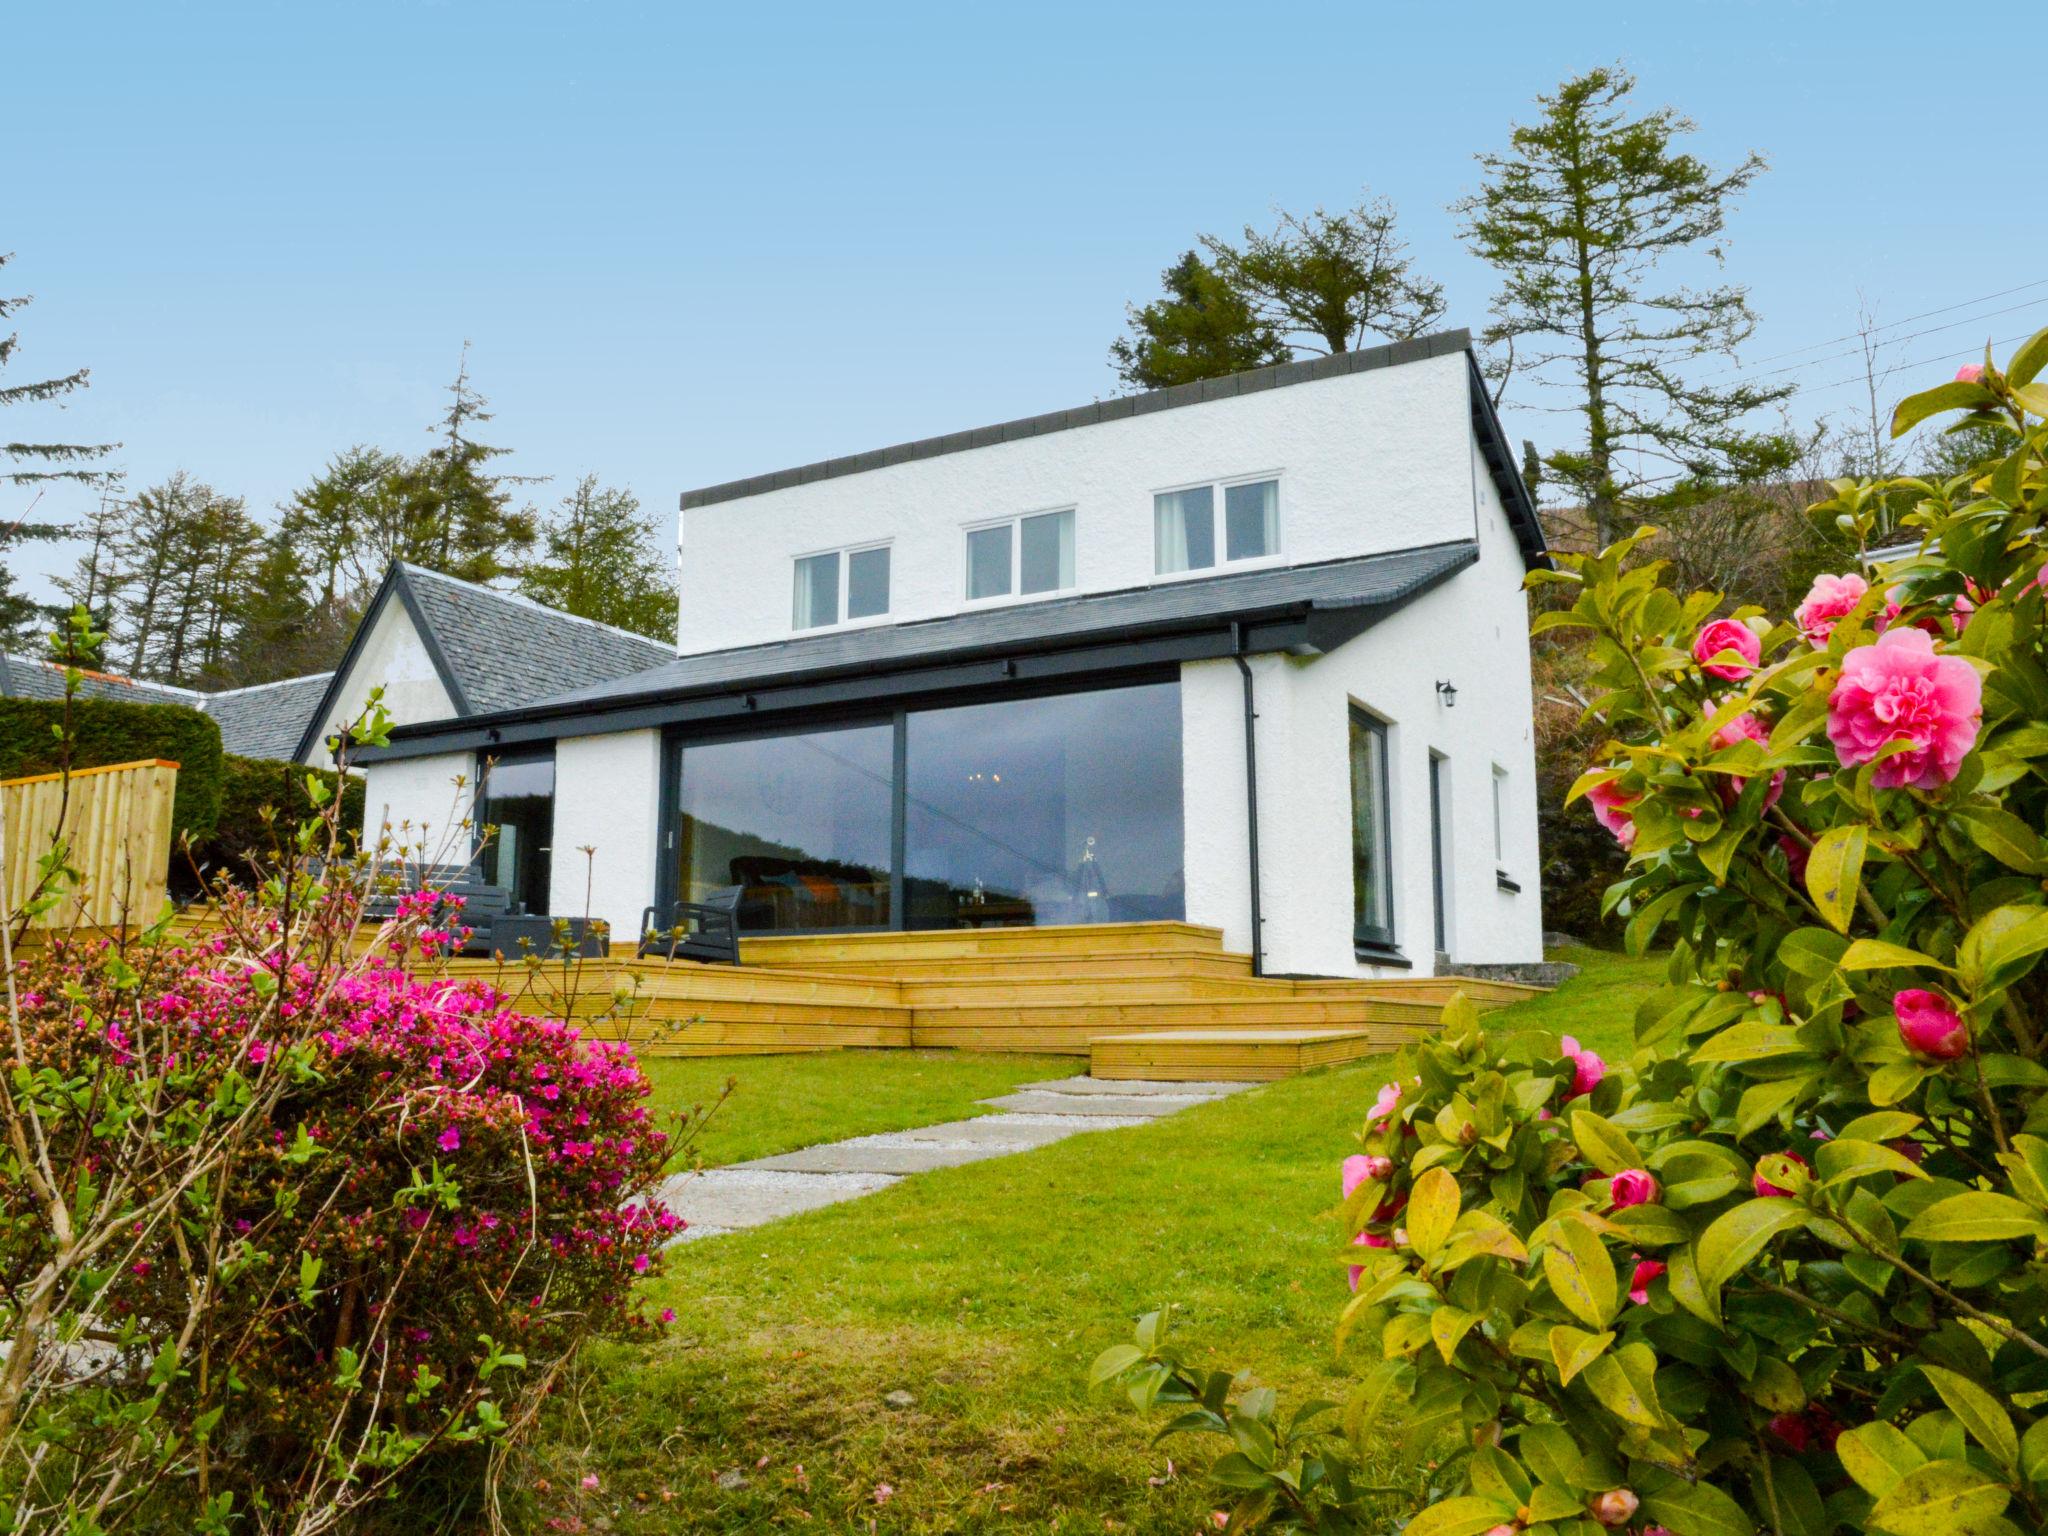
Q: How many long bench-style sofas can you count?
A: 1